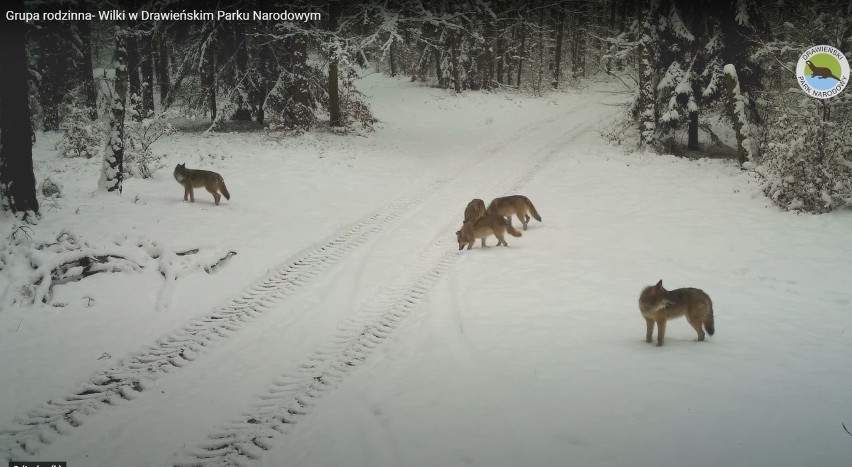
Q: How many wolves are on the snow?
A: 5